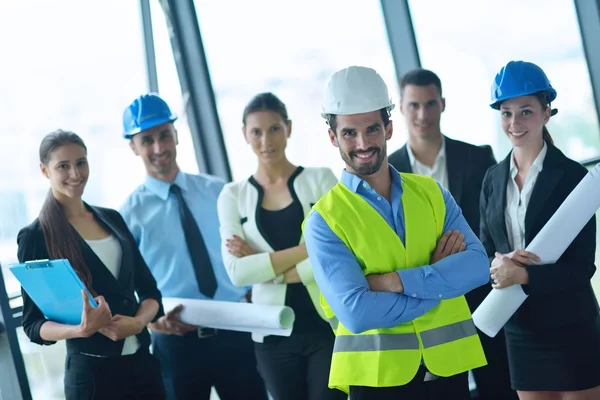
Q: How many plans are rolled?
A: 2